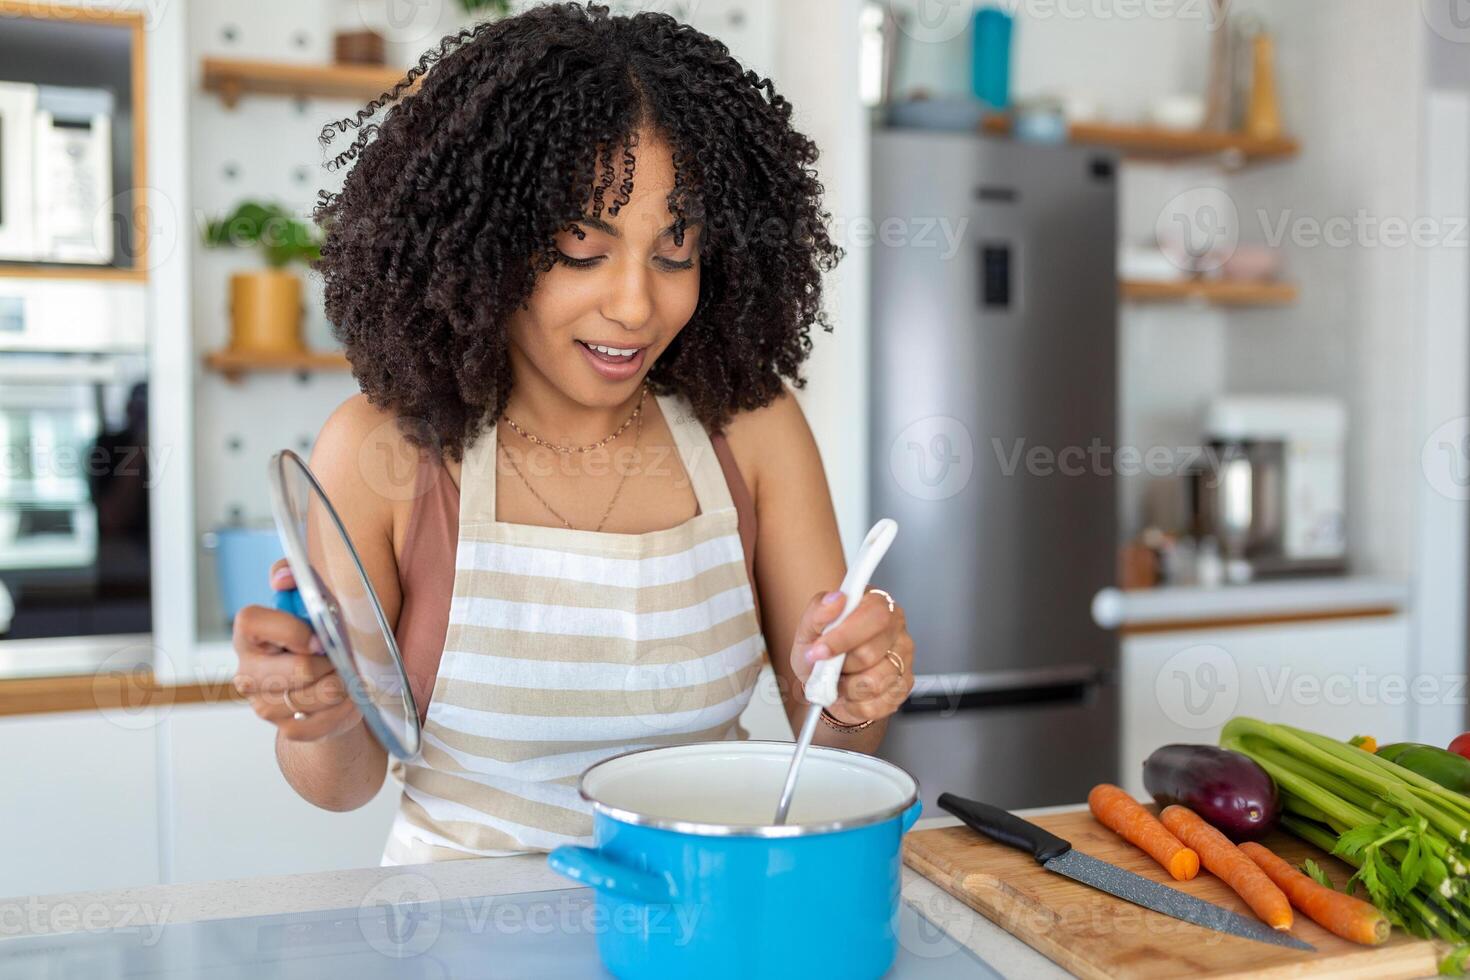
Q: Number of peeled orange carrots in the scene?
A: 3